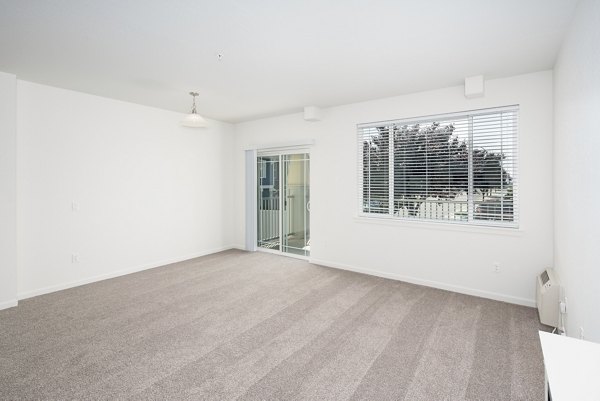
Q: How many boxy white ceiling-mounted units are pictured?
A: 2